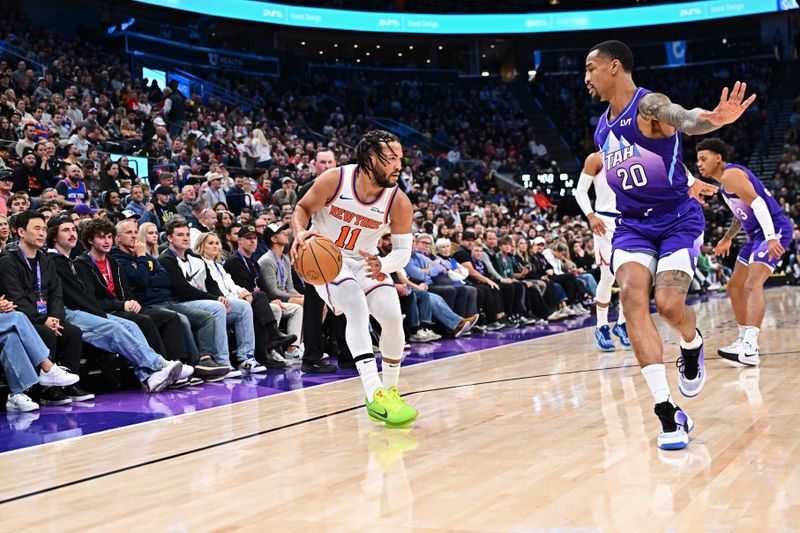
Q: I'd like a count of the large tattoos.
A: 2